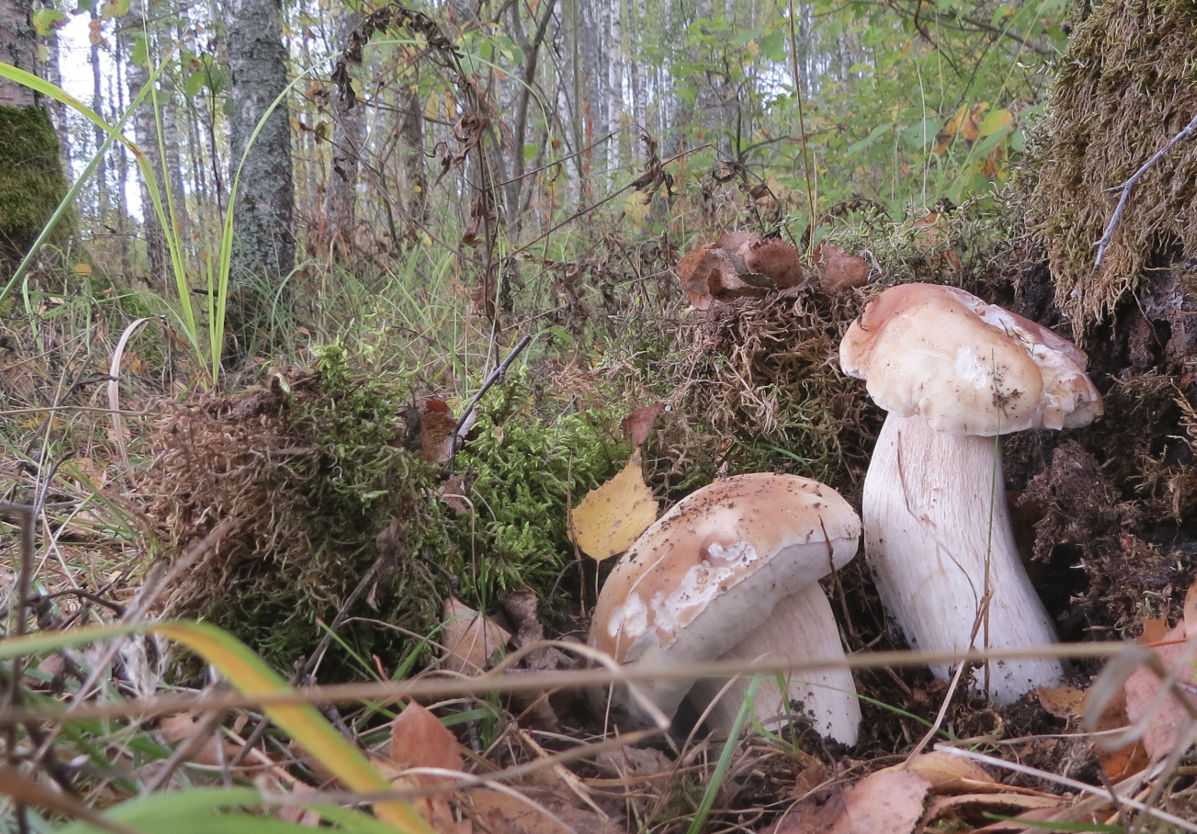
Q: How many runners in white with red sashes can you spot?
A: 0